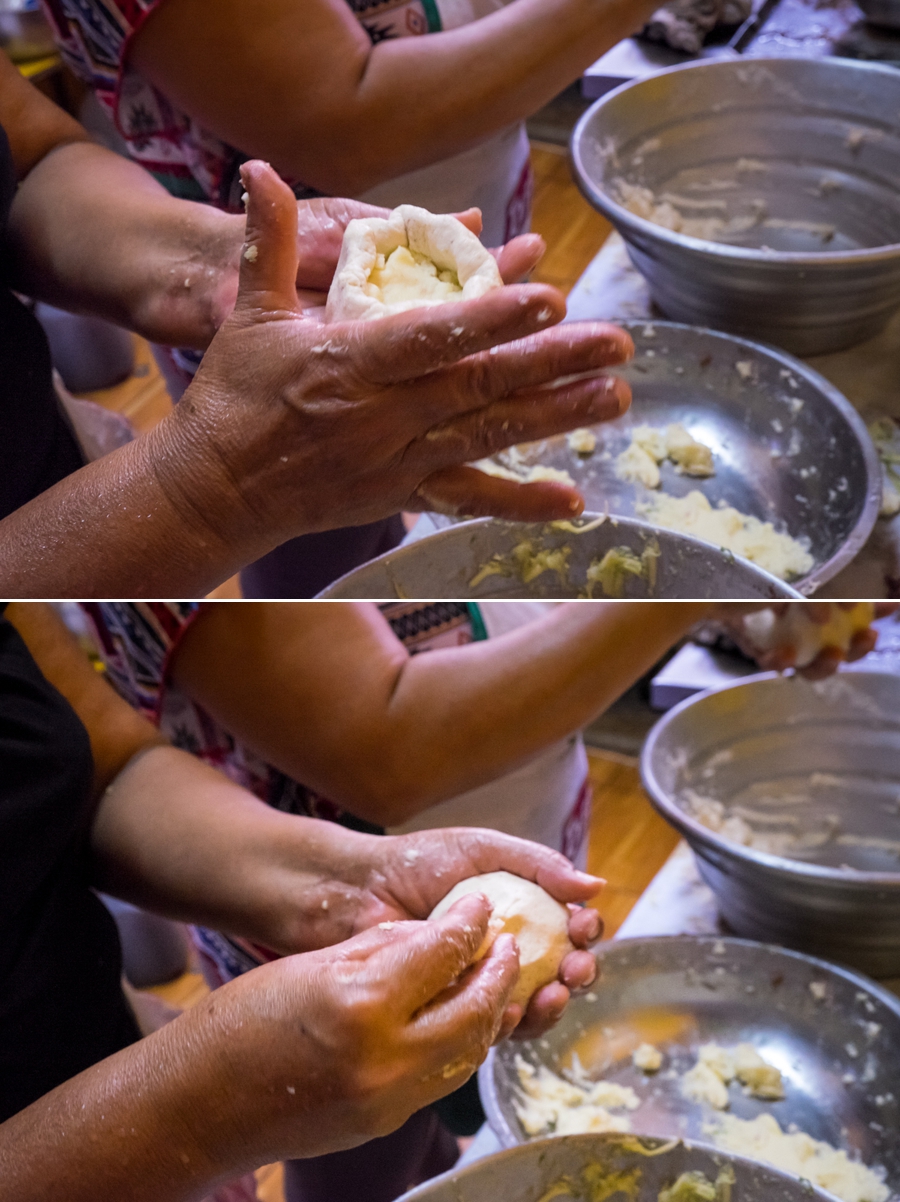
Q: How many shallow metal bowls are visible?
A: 2